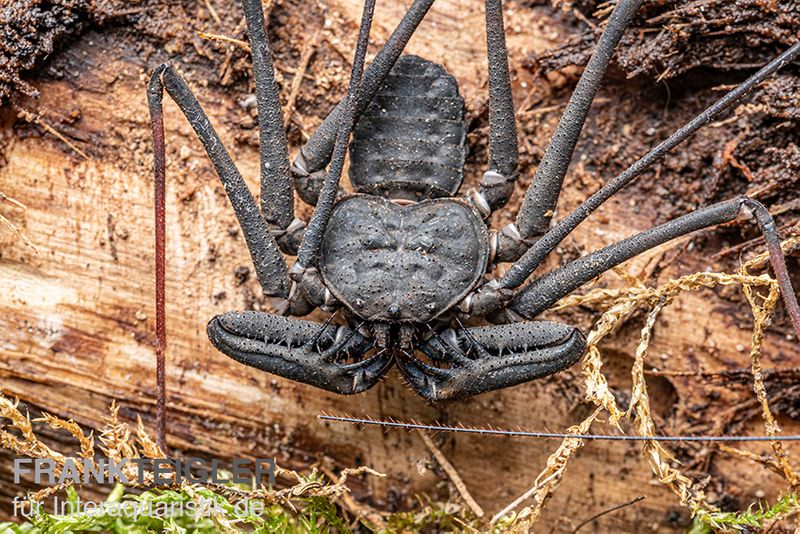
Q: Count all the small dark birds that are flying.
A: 0